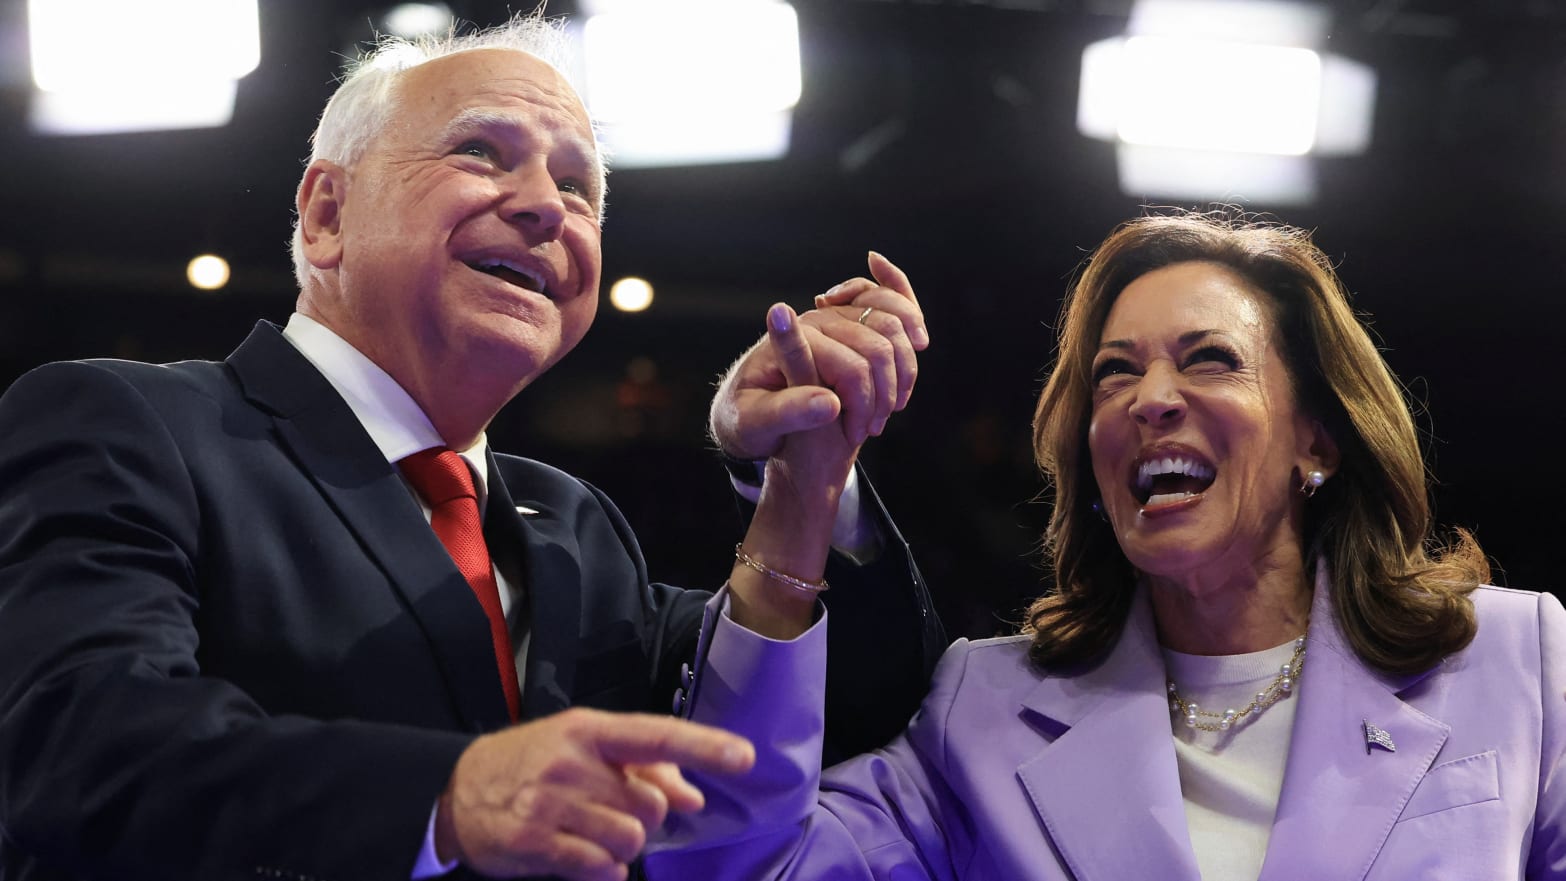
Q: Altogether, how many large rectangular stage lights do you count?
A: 3